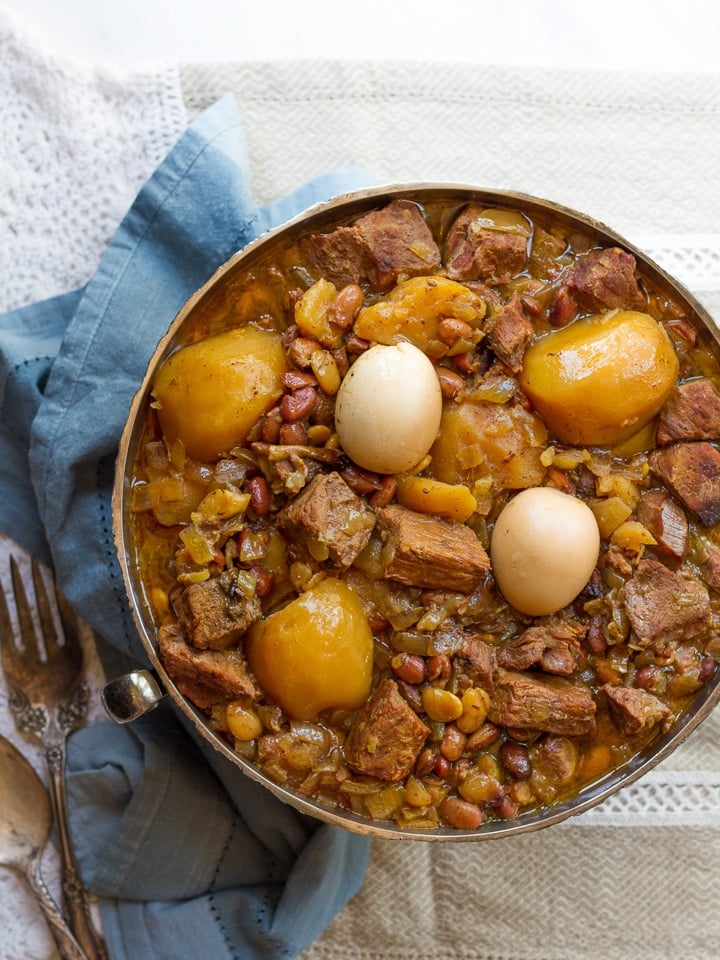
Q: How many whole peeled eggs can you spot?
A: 2